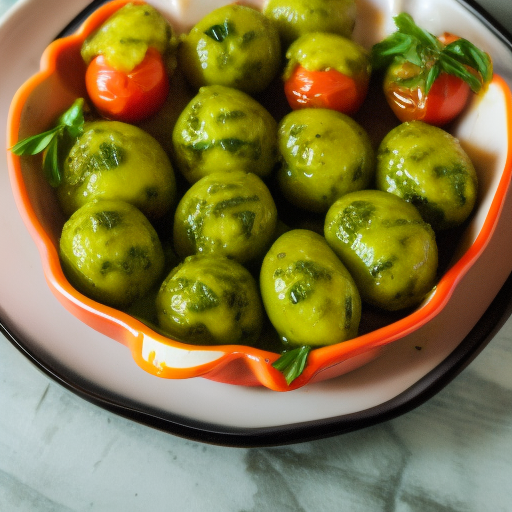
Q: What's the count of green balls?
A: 11